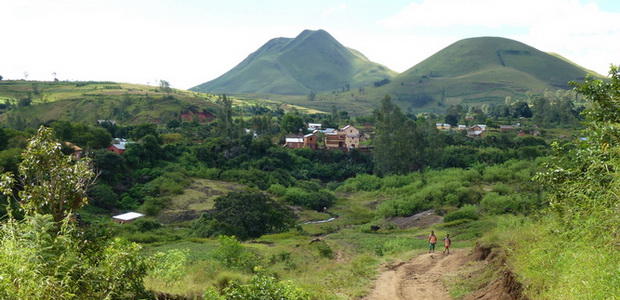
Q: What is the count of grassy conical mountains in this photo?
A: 2